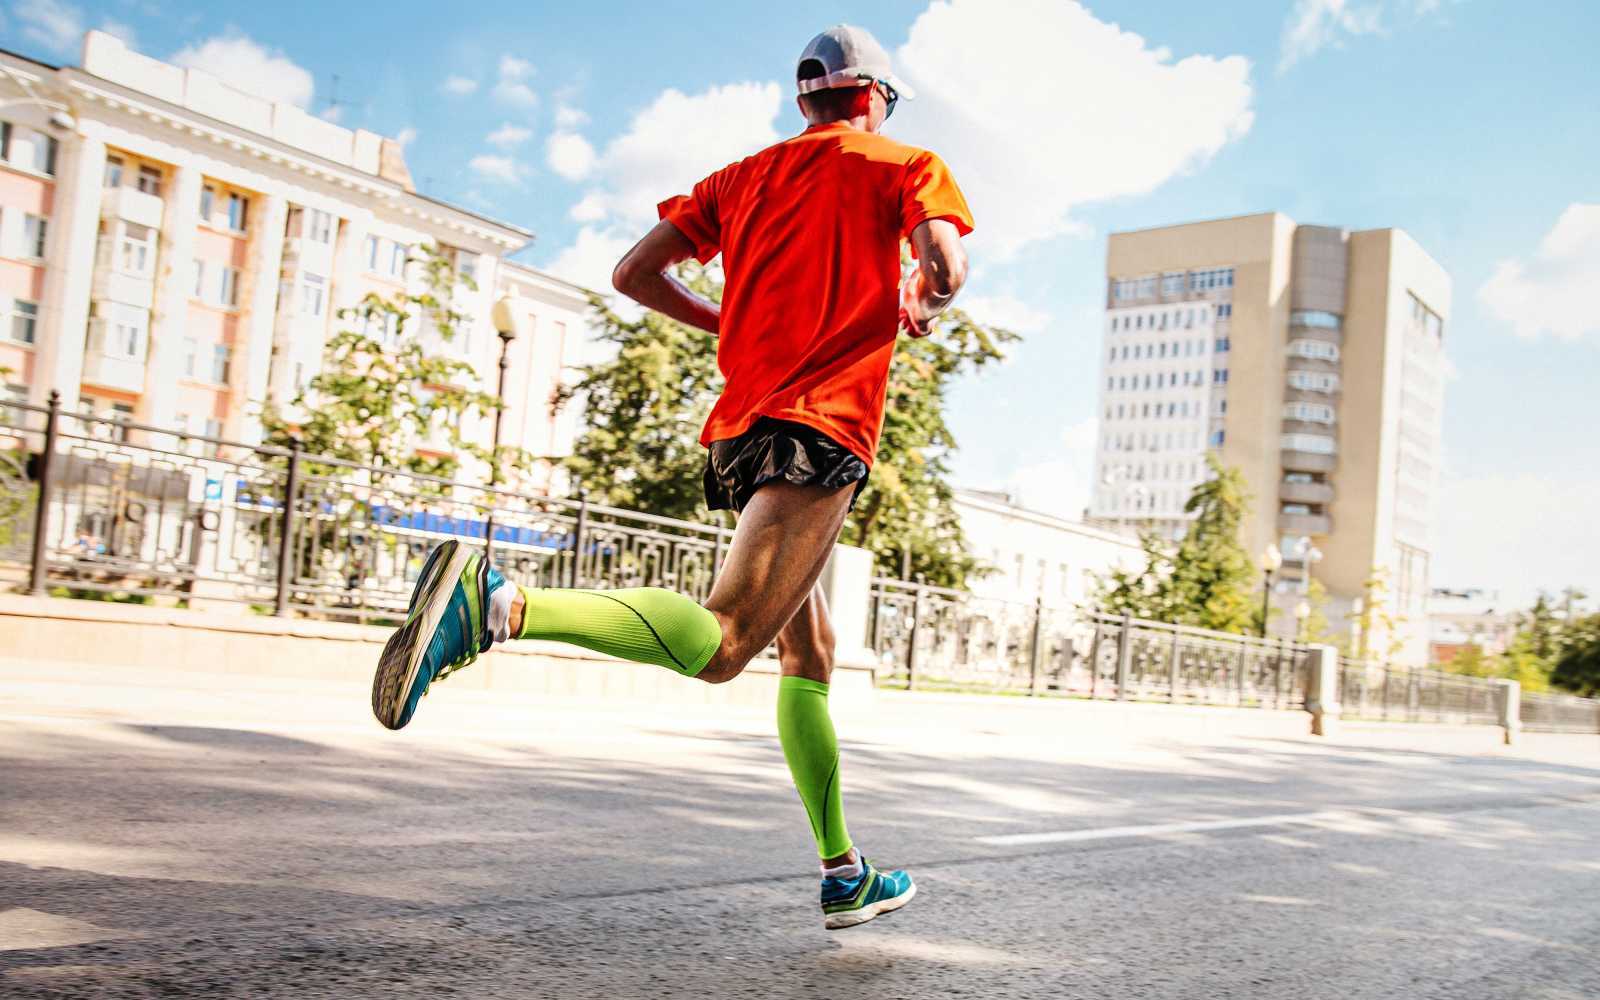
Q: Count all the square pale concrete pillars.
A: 3